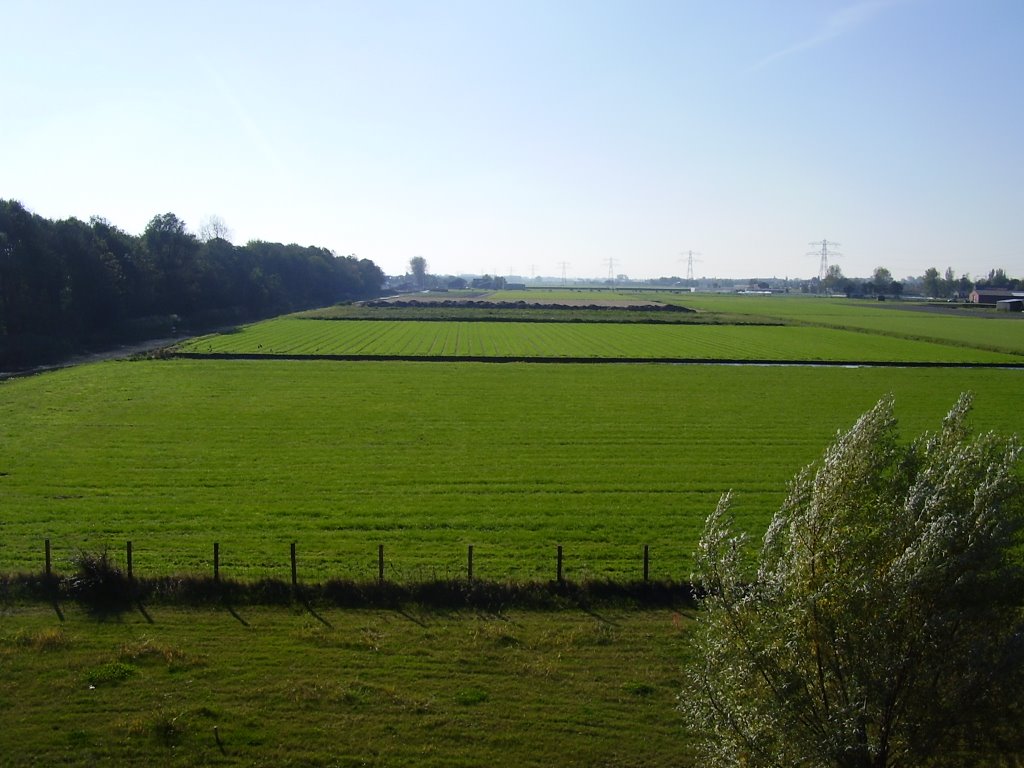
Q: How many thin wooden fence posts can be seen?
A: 8